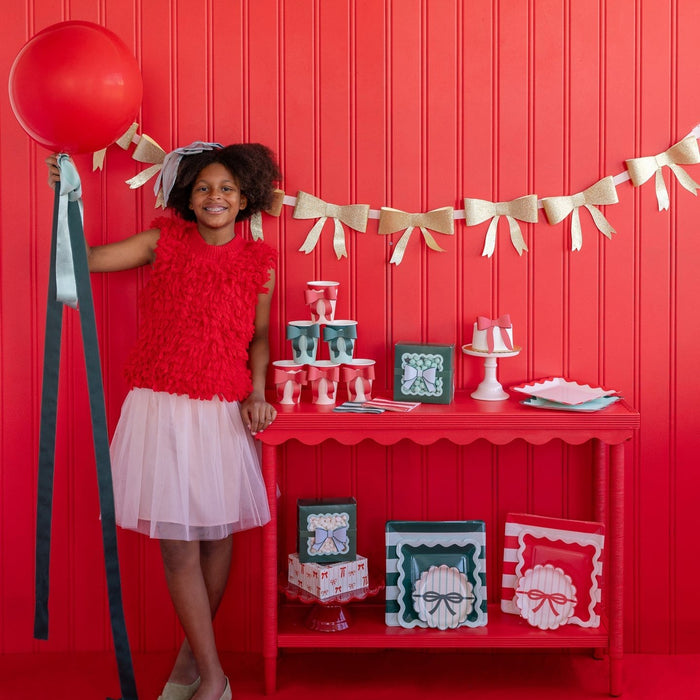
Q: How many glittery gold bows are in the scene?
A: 8